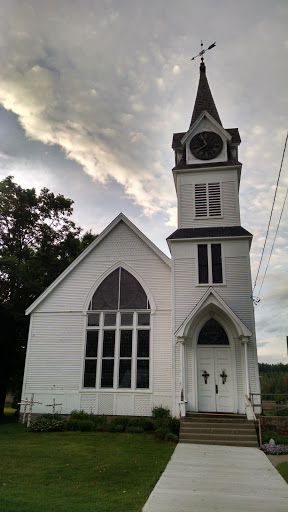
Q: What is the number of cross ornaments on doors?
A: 2